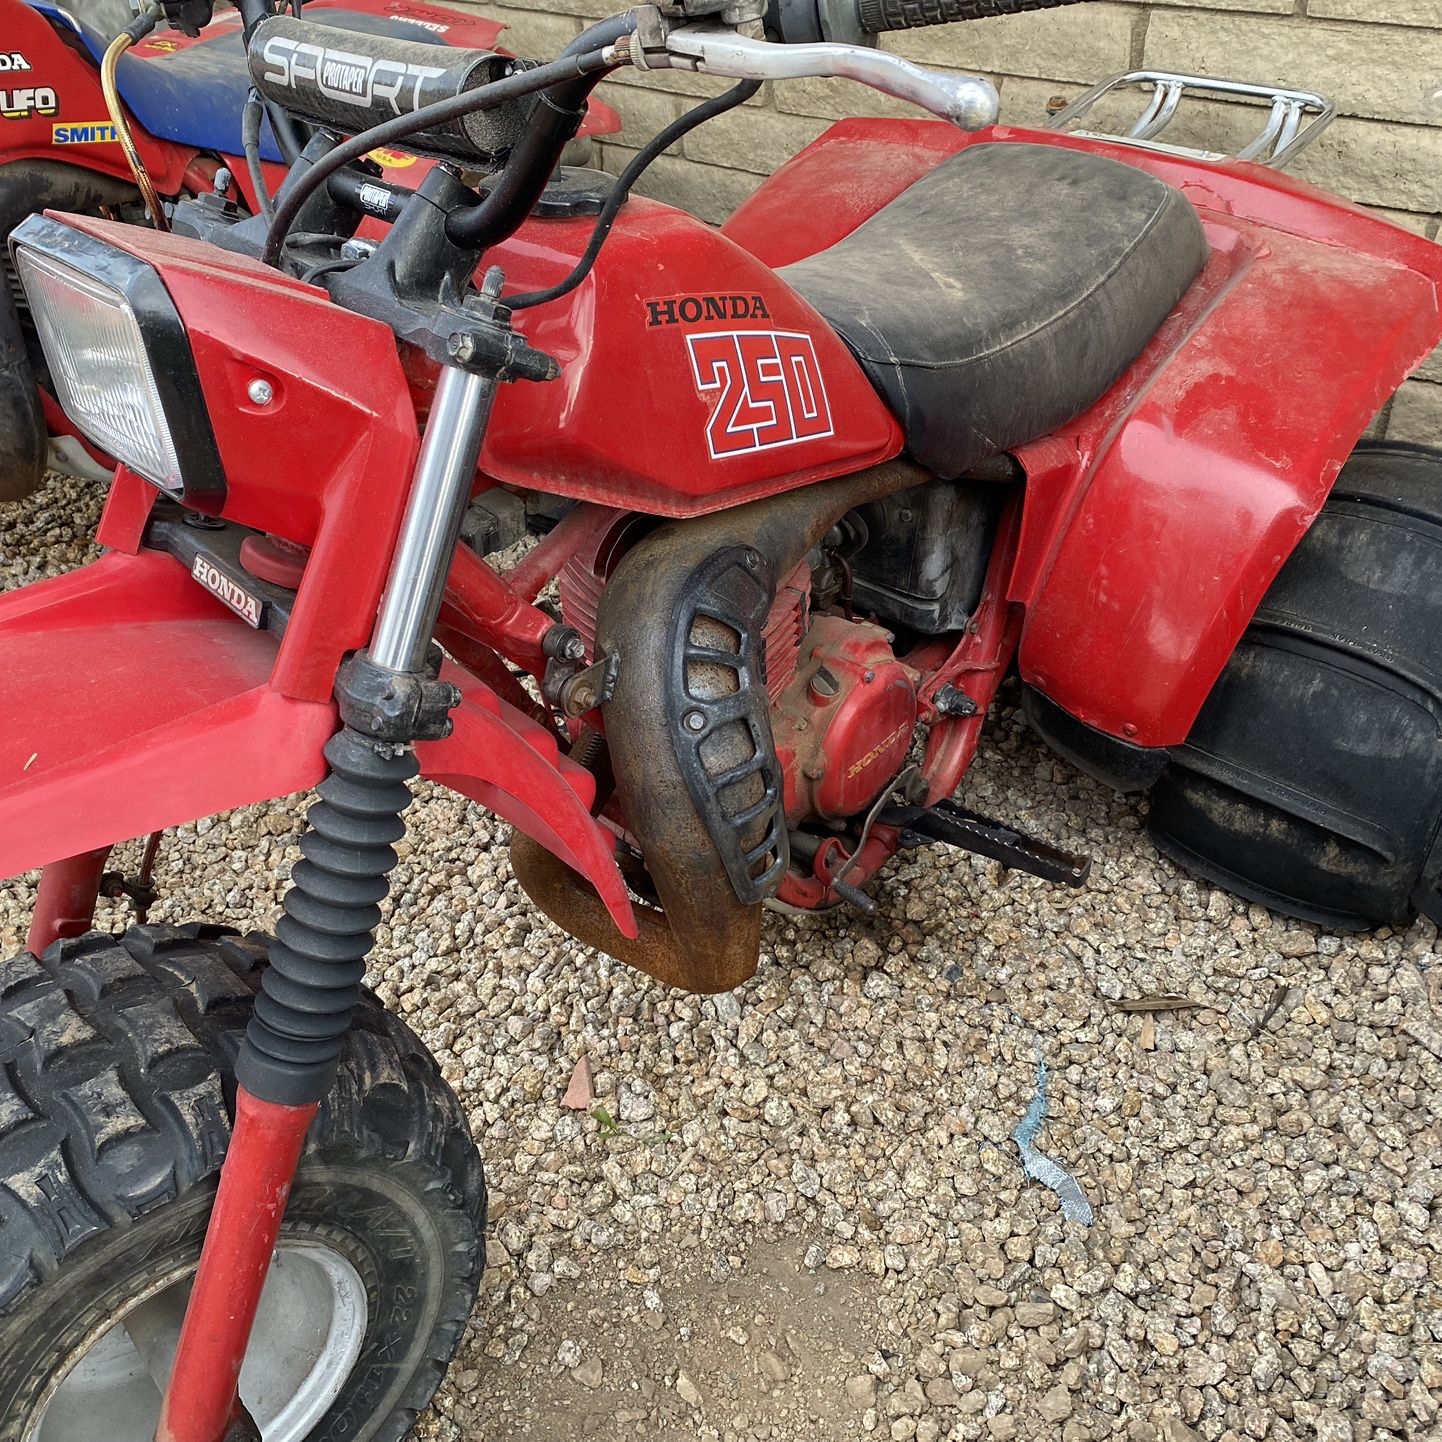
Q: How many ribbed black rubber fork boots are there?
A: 1